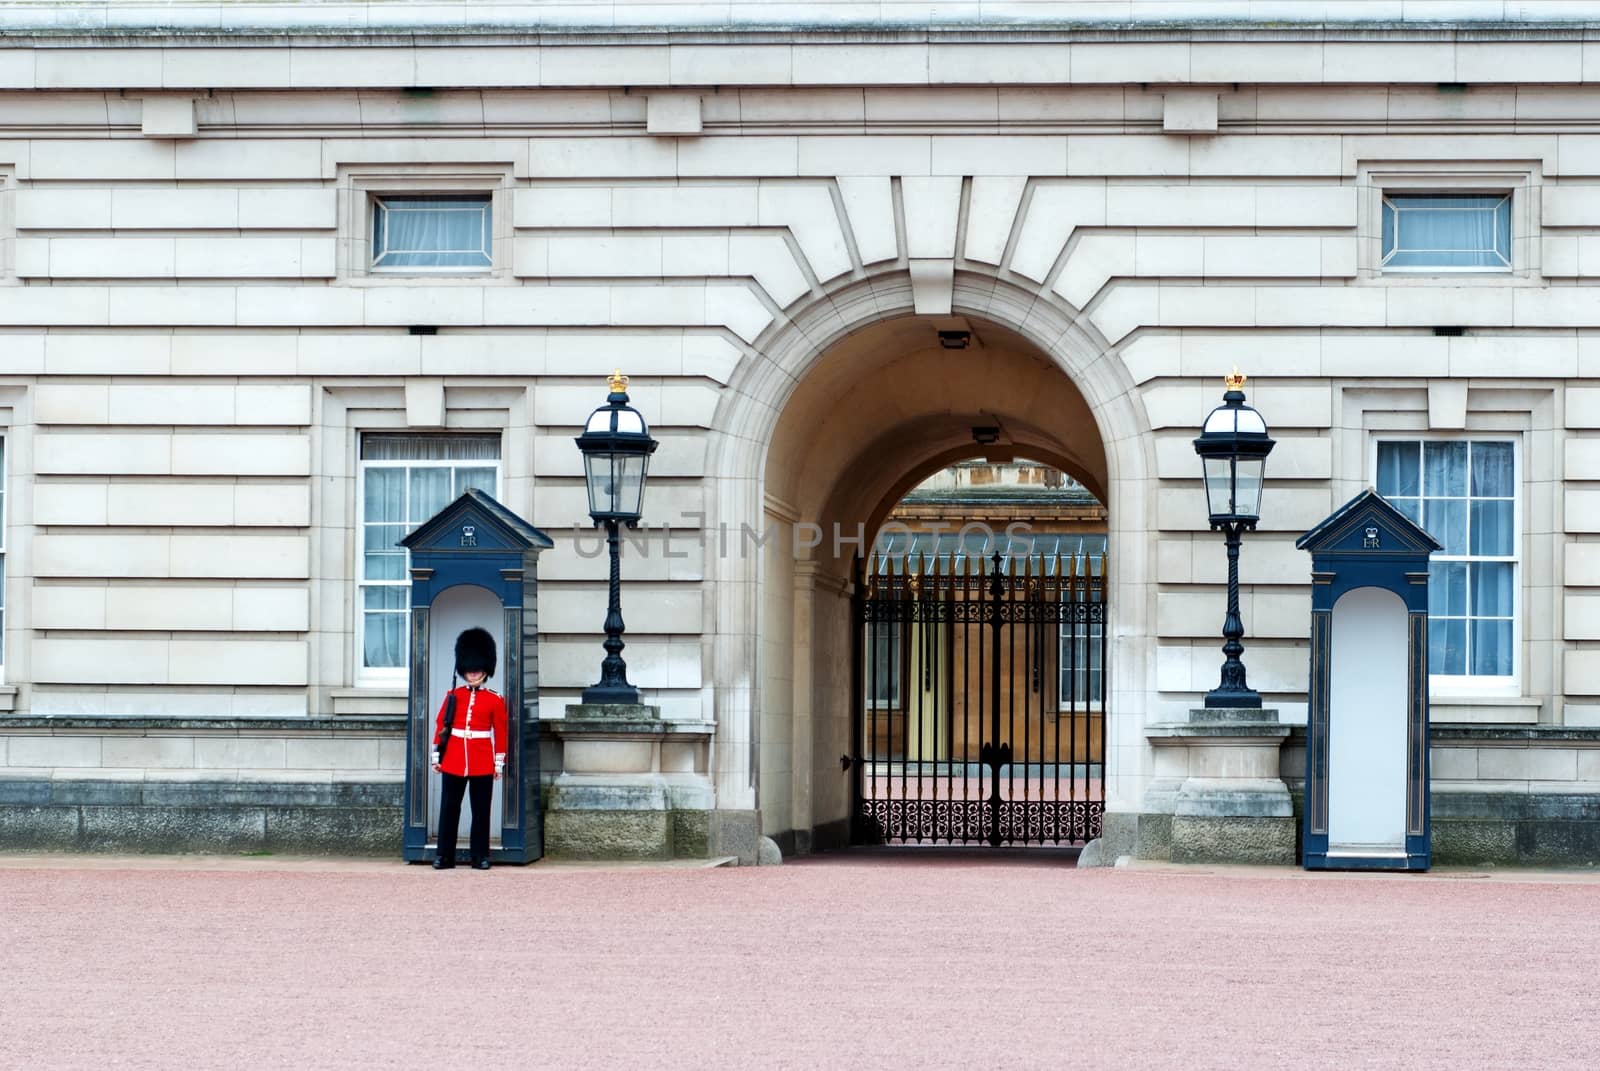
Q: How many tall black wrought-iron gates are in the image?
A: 1